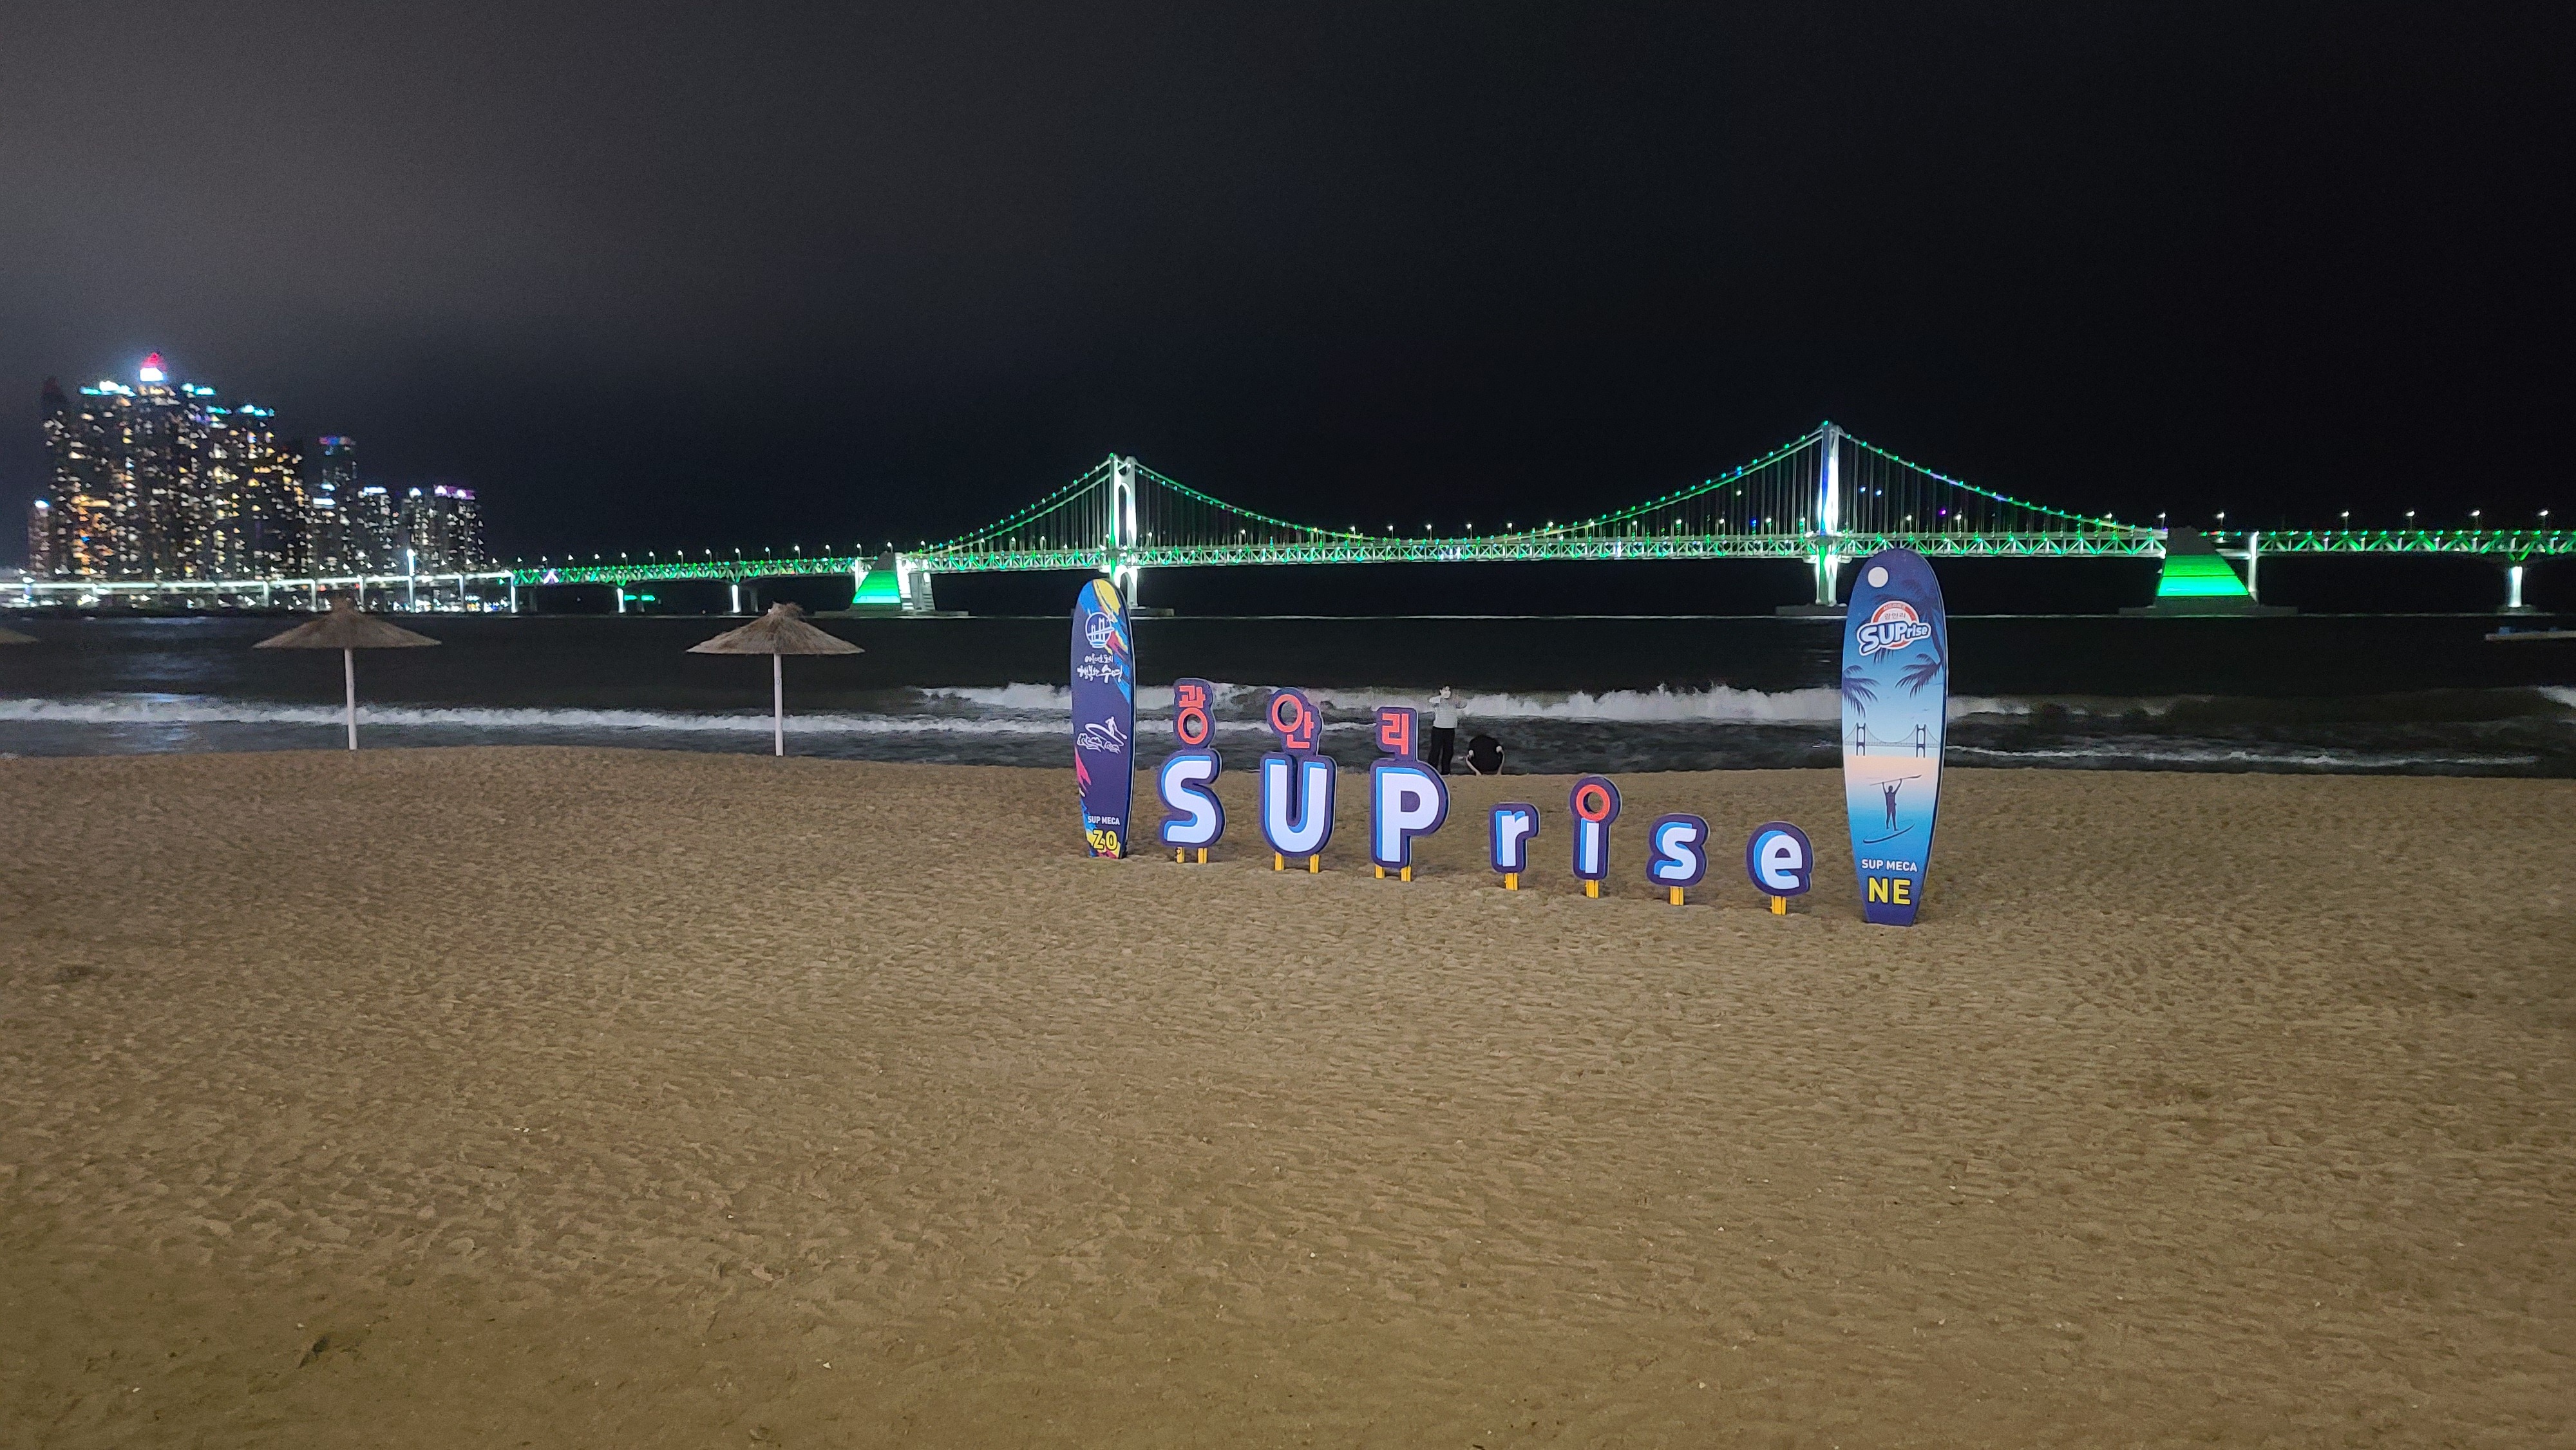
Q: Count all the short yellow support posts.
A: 10